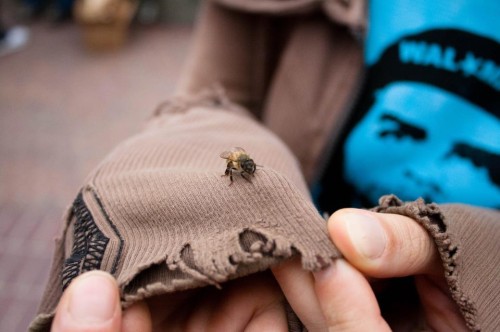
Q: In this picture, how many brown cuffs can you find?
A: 2